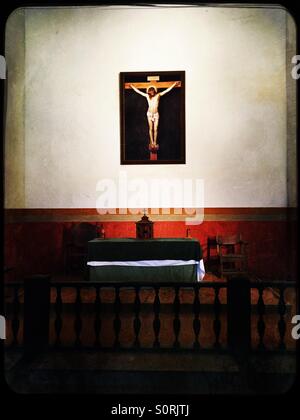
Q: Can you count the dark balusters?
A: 12